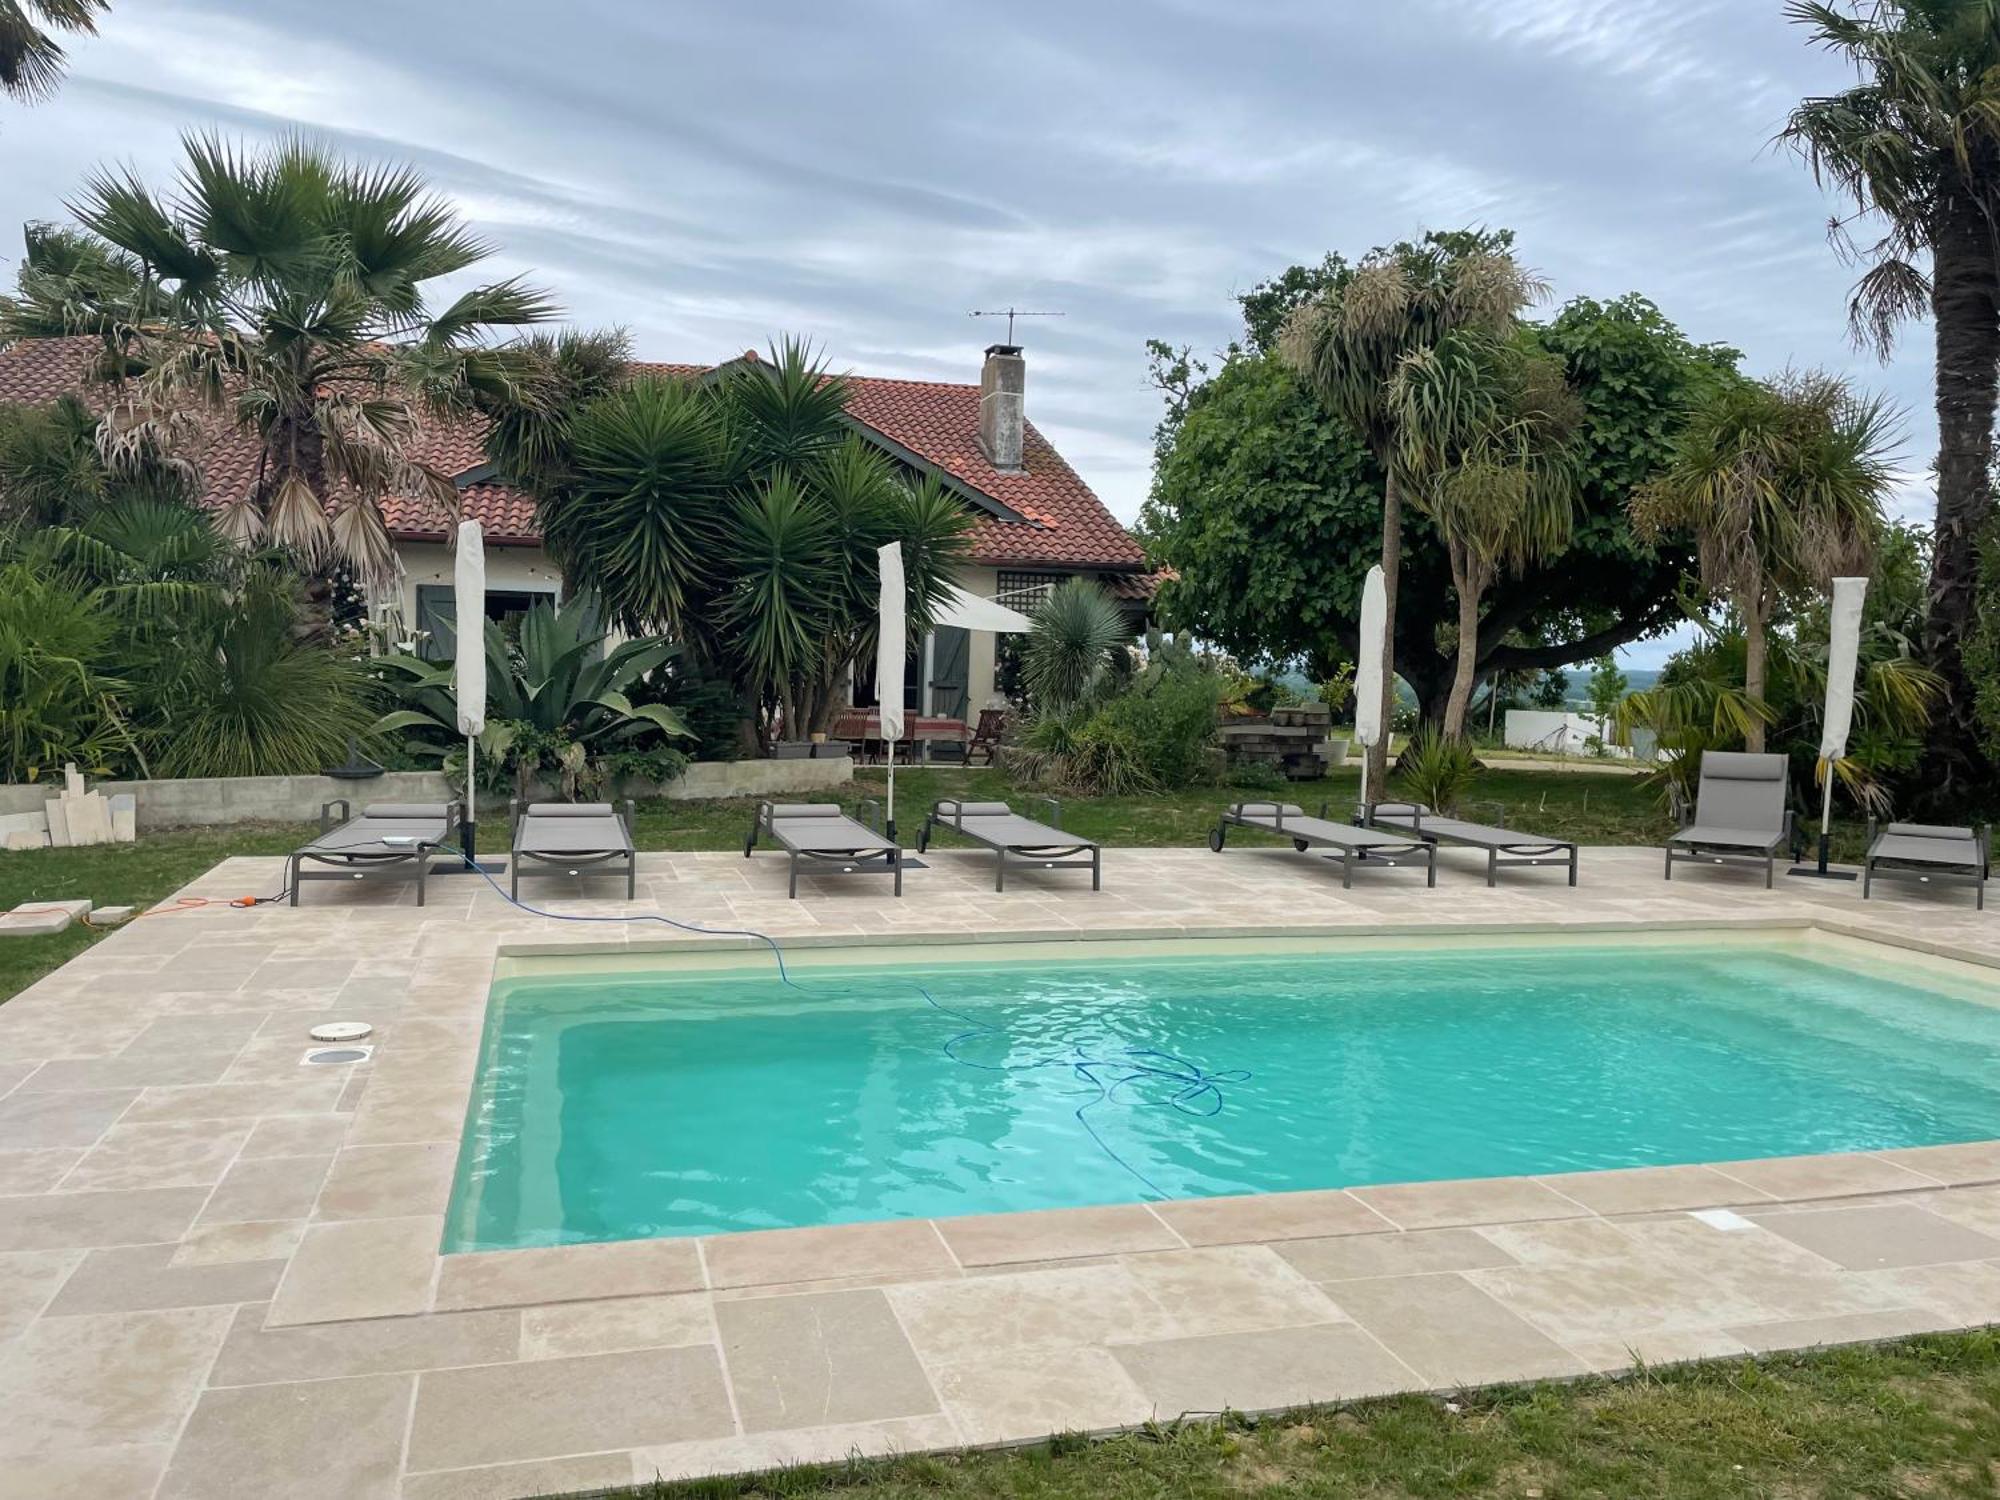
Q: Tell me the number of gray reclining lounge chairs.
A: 8